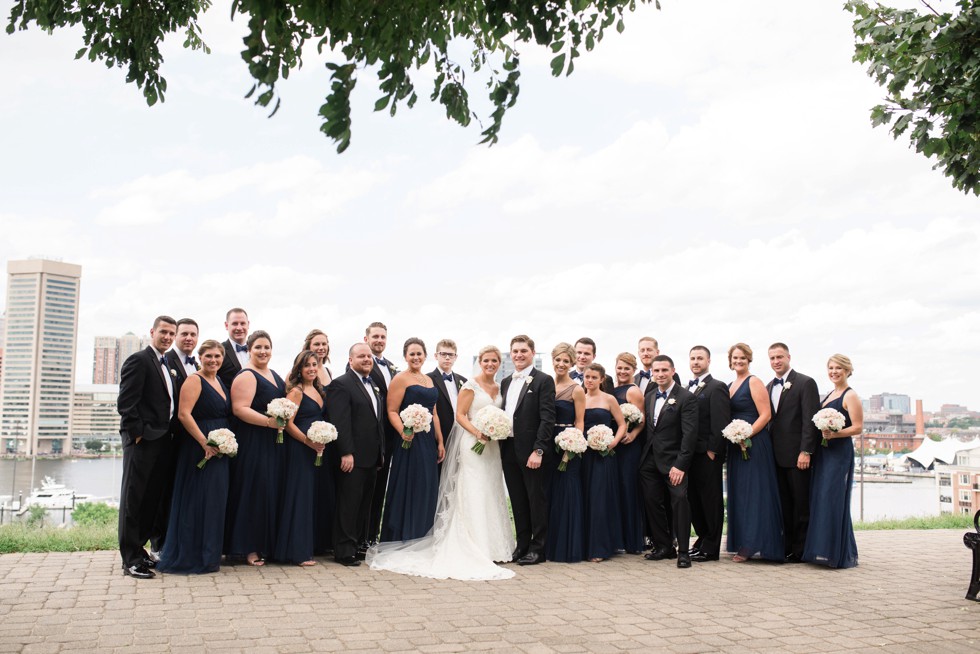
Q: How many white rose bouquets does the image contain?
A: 10